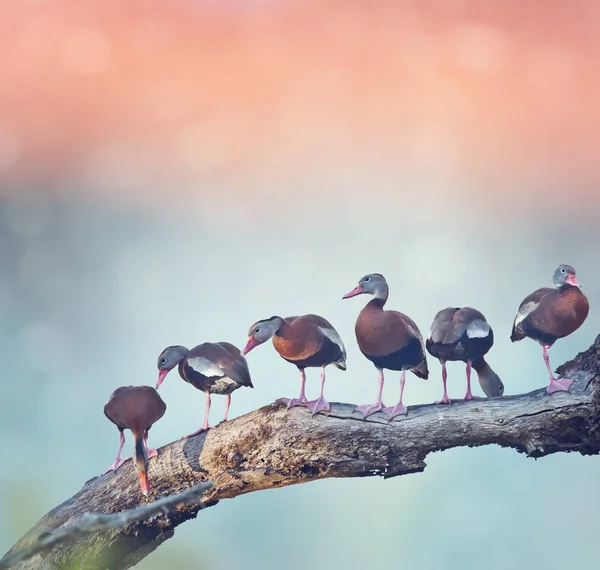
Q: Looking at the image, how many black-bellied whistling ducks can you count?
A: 6